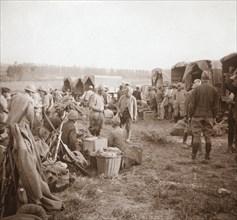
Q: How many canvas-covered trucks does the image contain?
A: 7